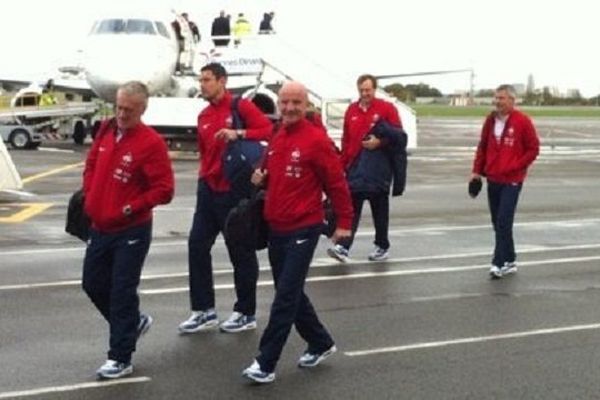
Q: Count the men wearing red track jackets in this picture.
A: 5